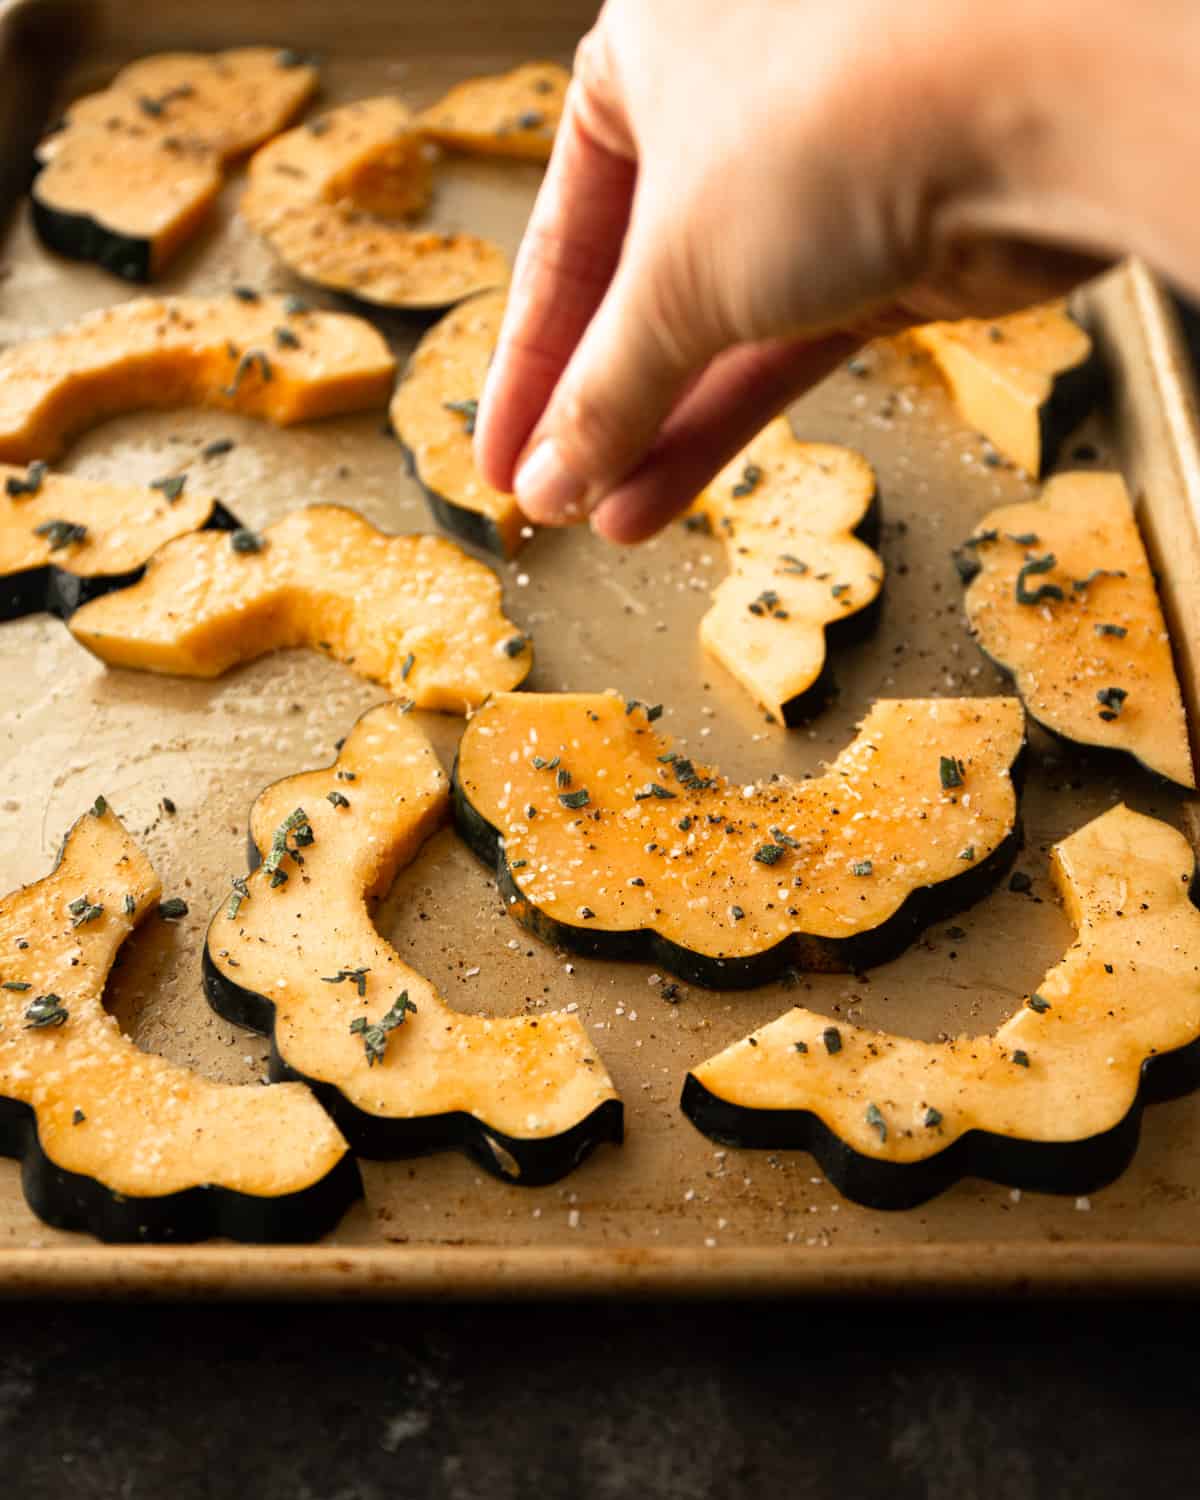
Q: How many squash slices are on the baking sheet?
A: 14